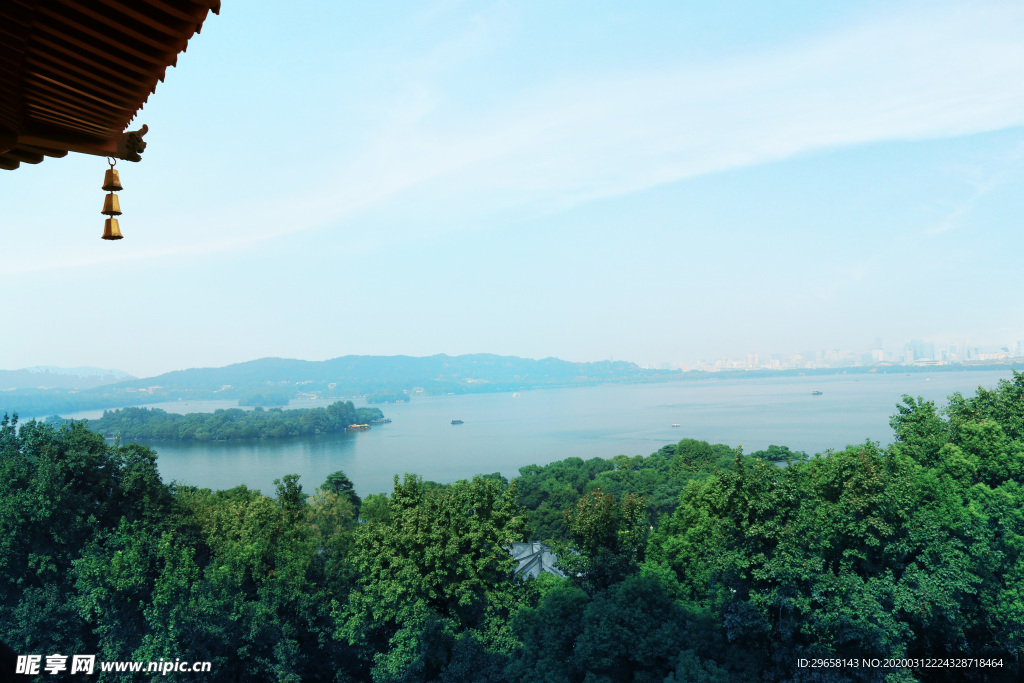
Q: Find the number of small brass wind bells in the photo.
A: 3